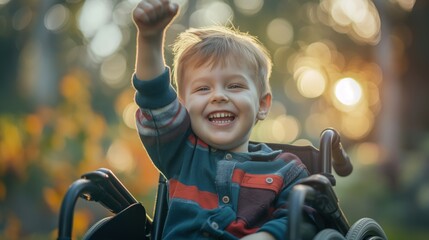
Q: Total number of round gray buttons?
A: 4